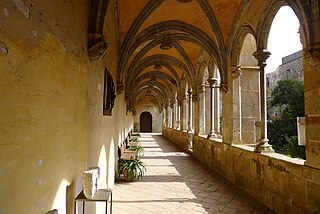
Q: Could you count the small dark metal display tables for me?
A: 1